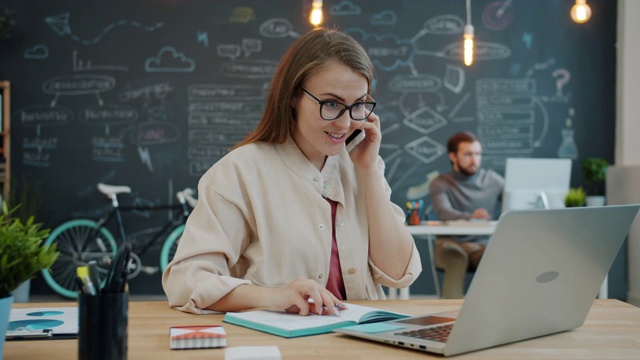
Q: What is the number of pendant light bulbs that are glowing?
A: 3